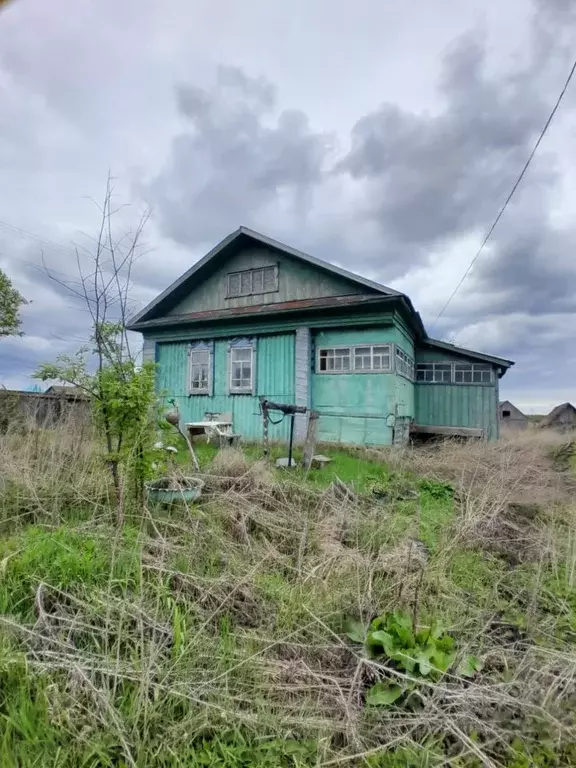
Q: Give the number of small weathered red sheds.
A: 0